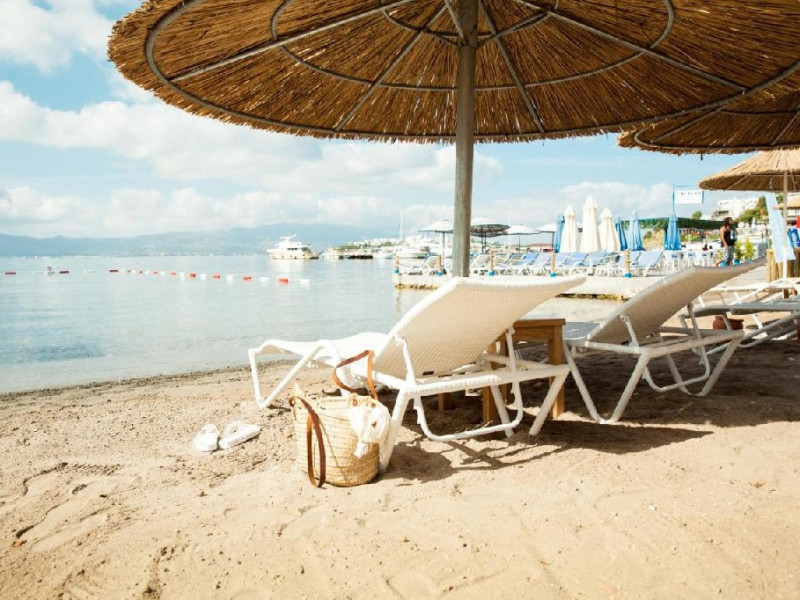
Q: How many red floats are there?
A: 11